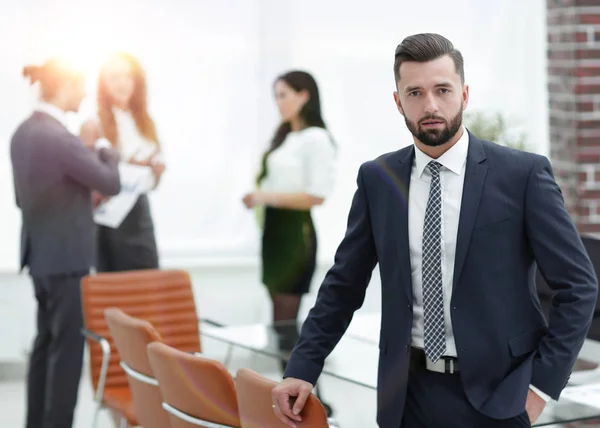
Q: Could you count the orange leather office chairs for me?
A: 4